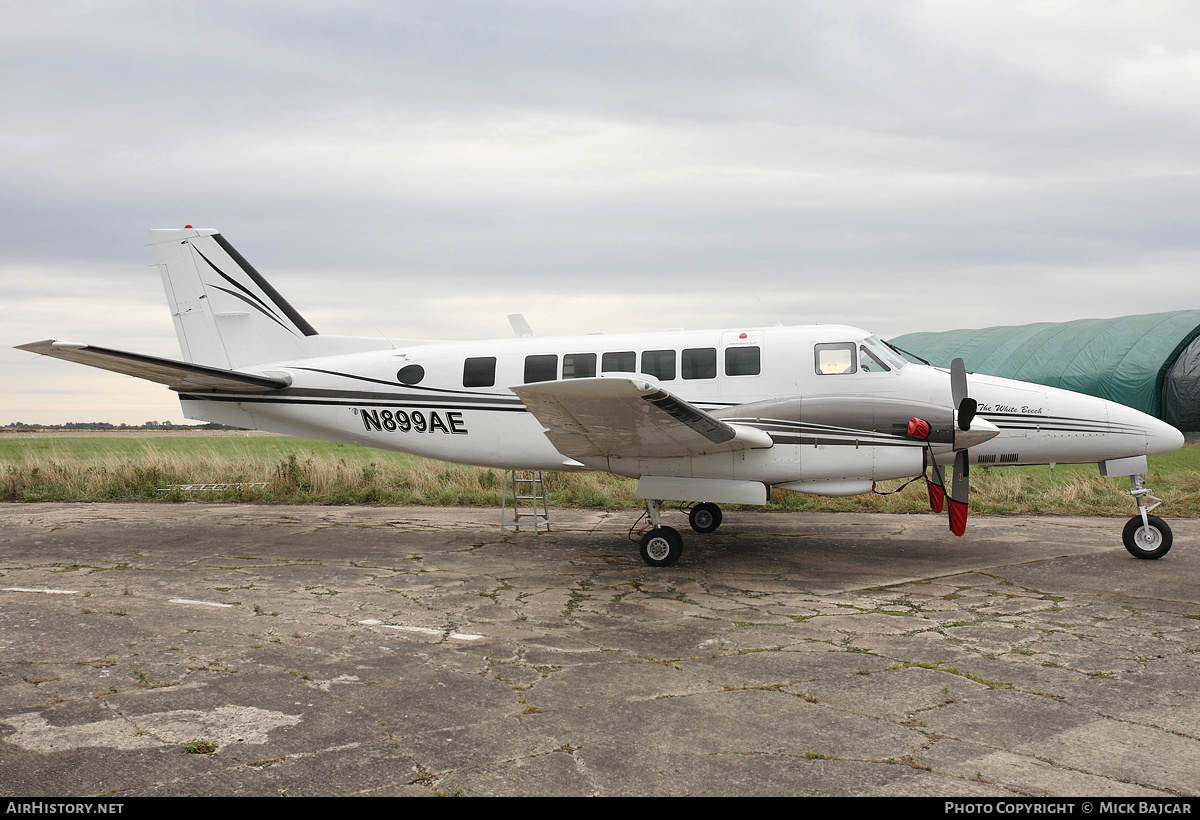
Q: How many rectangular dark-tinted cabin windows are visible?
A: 7